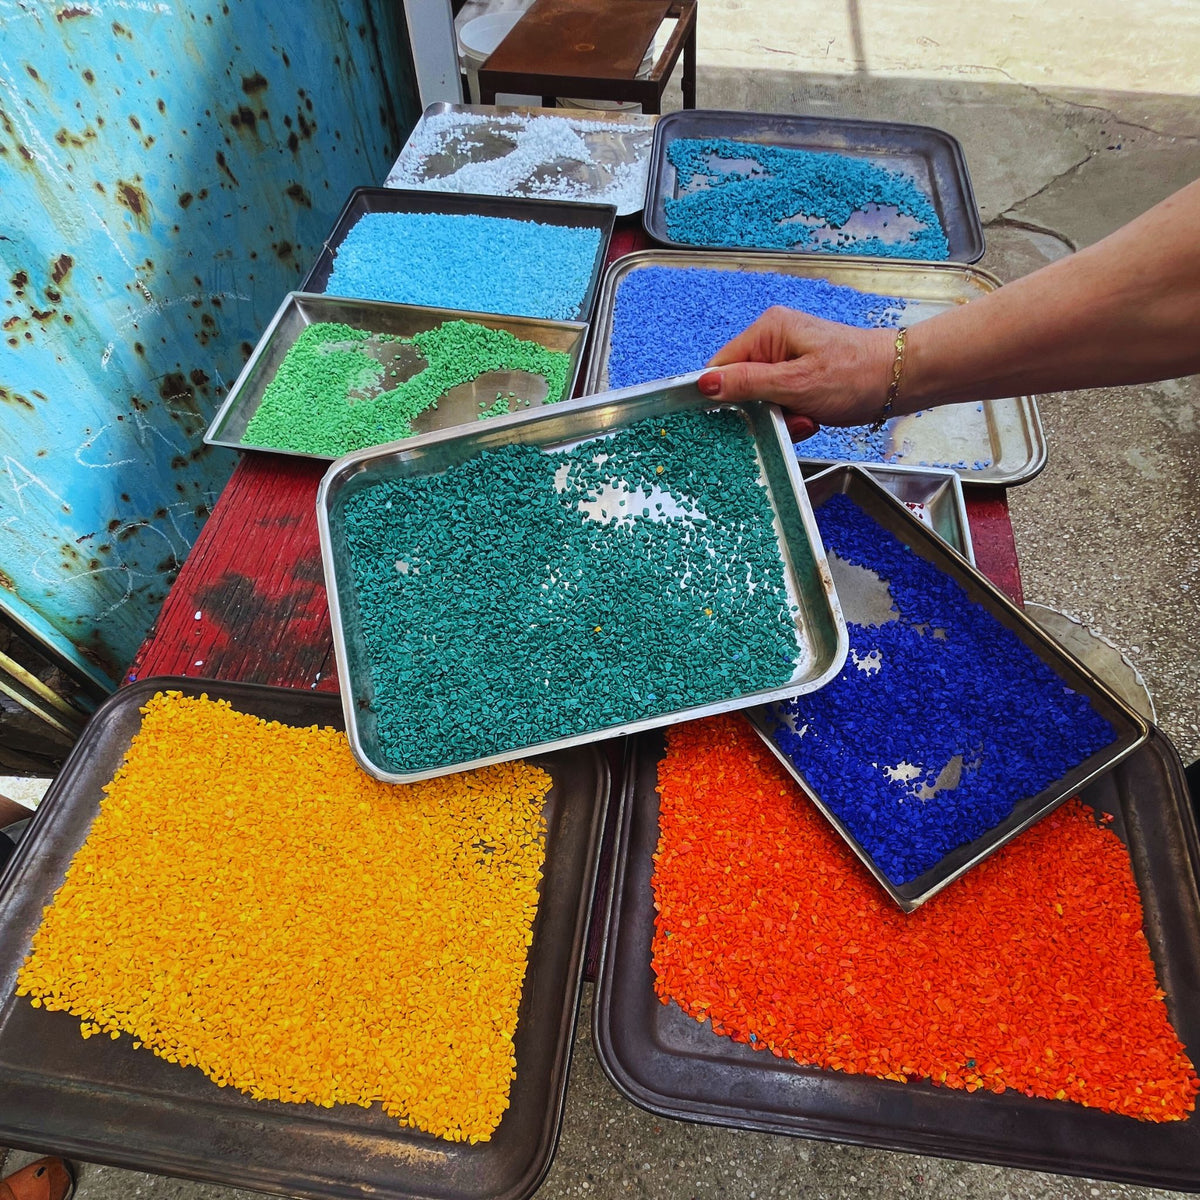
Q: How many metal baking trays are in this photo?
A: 10